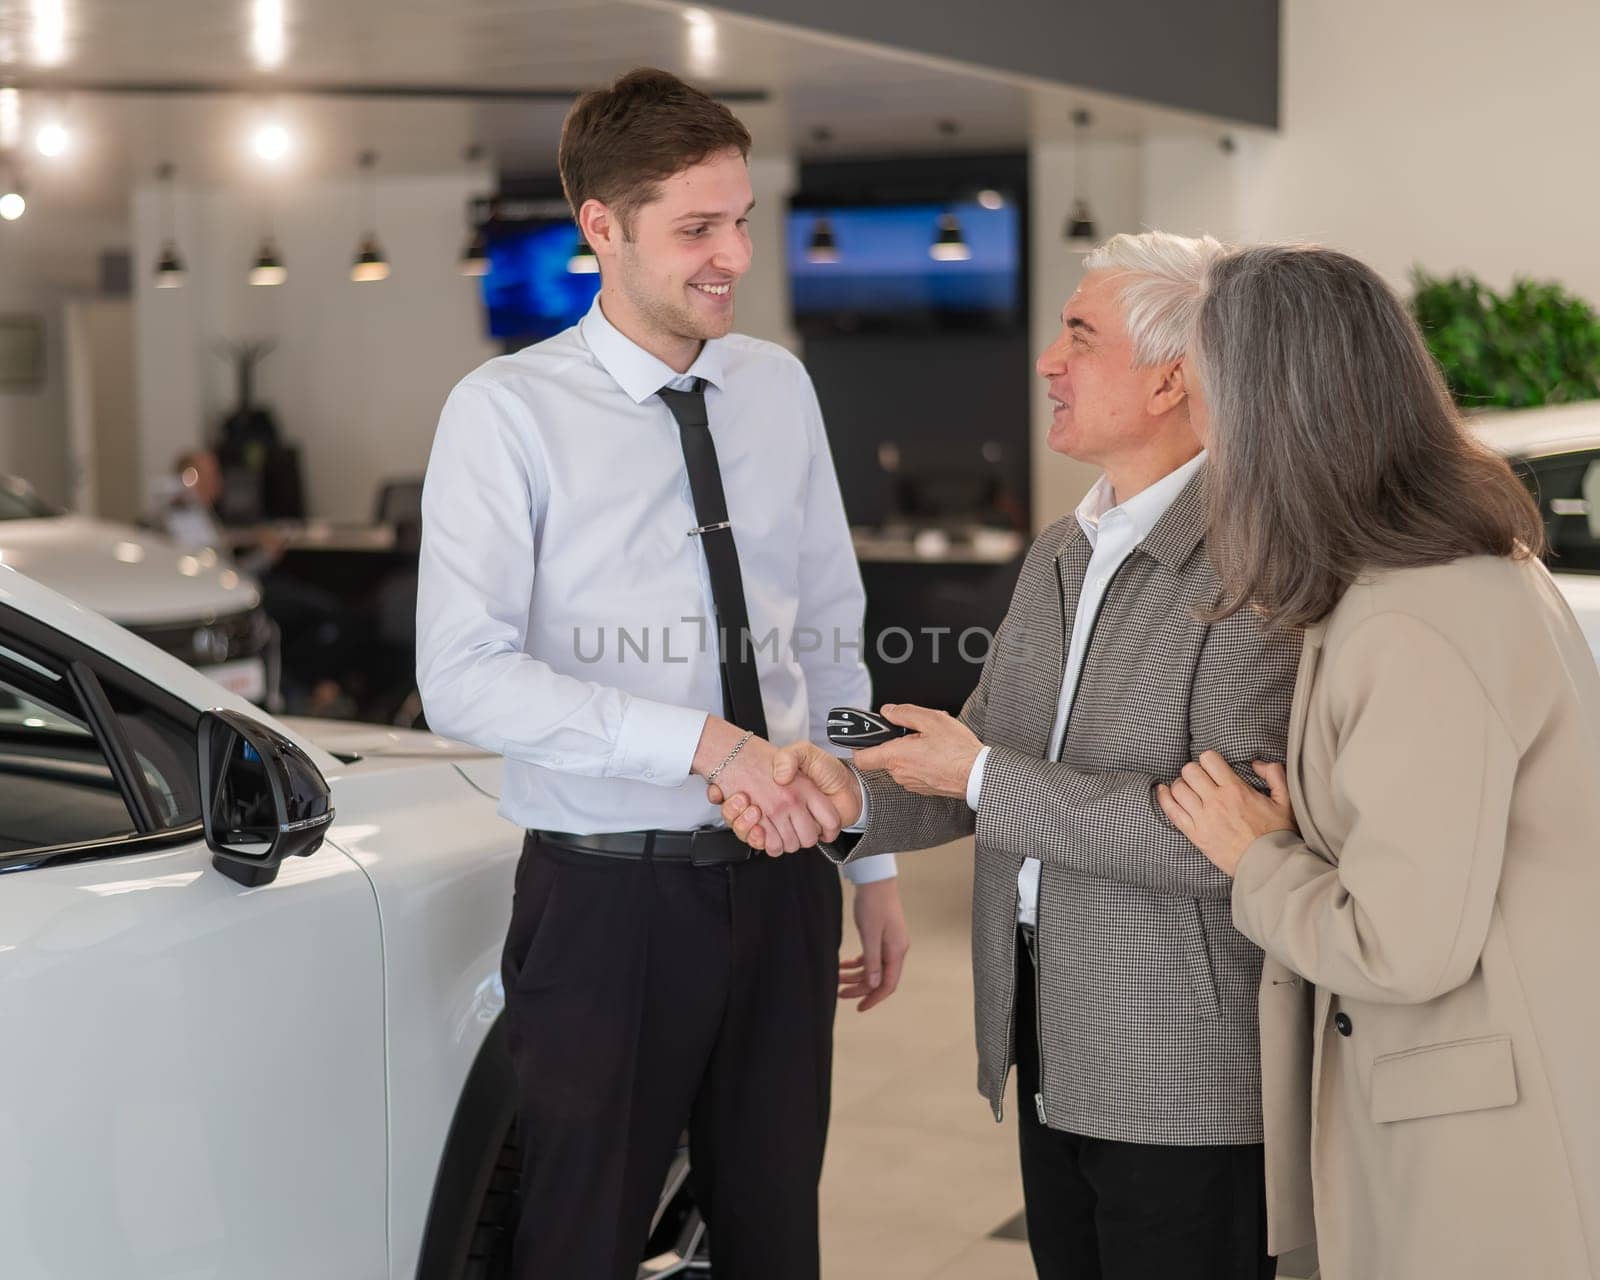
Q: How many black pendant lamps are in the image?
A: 8